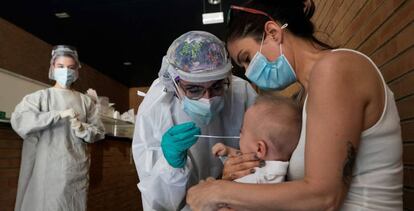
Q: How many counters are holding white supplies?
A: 1